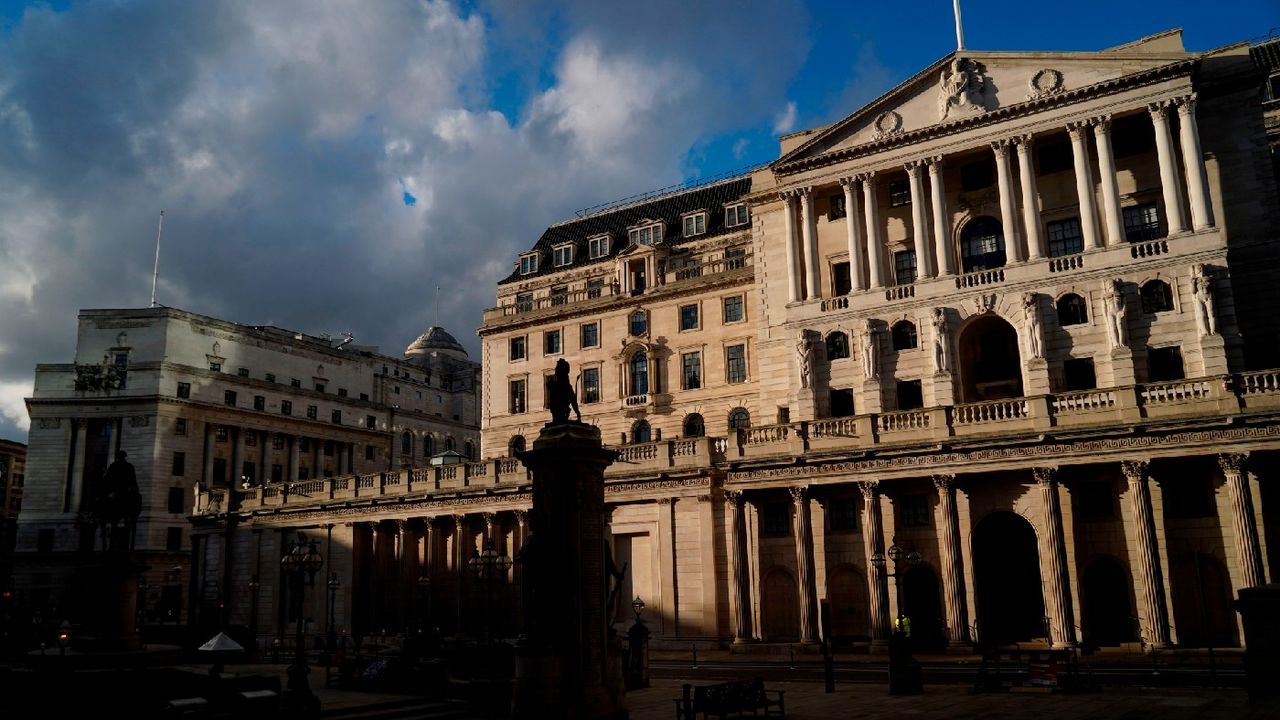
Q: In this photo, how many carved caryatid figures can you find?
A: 6